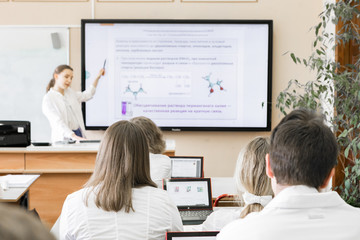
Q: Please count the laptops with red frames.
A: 3